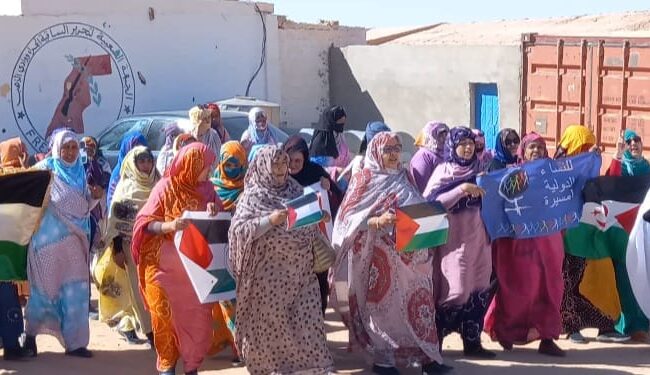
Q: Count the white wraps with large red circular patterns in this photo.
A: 1